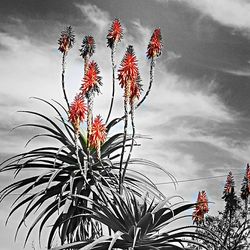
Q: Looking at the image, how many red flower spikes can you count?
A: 12